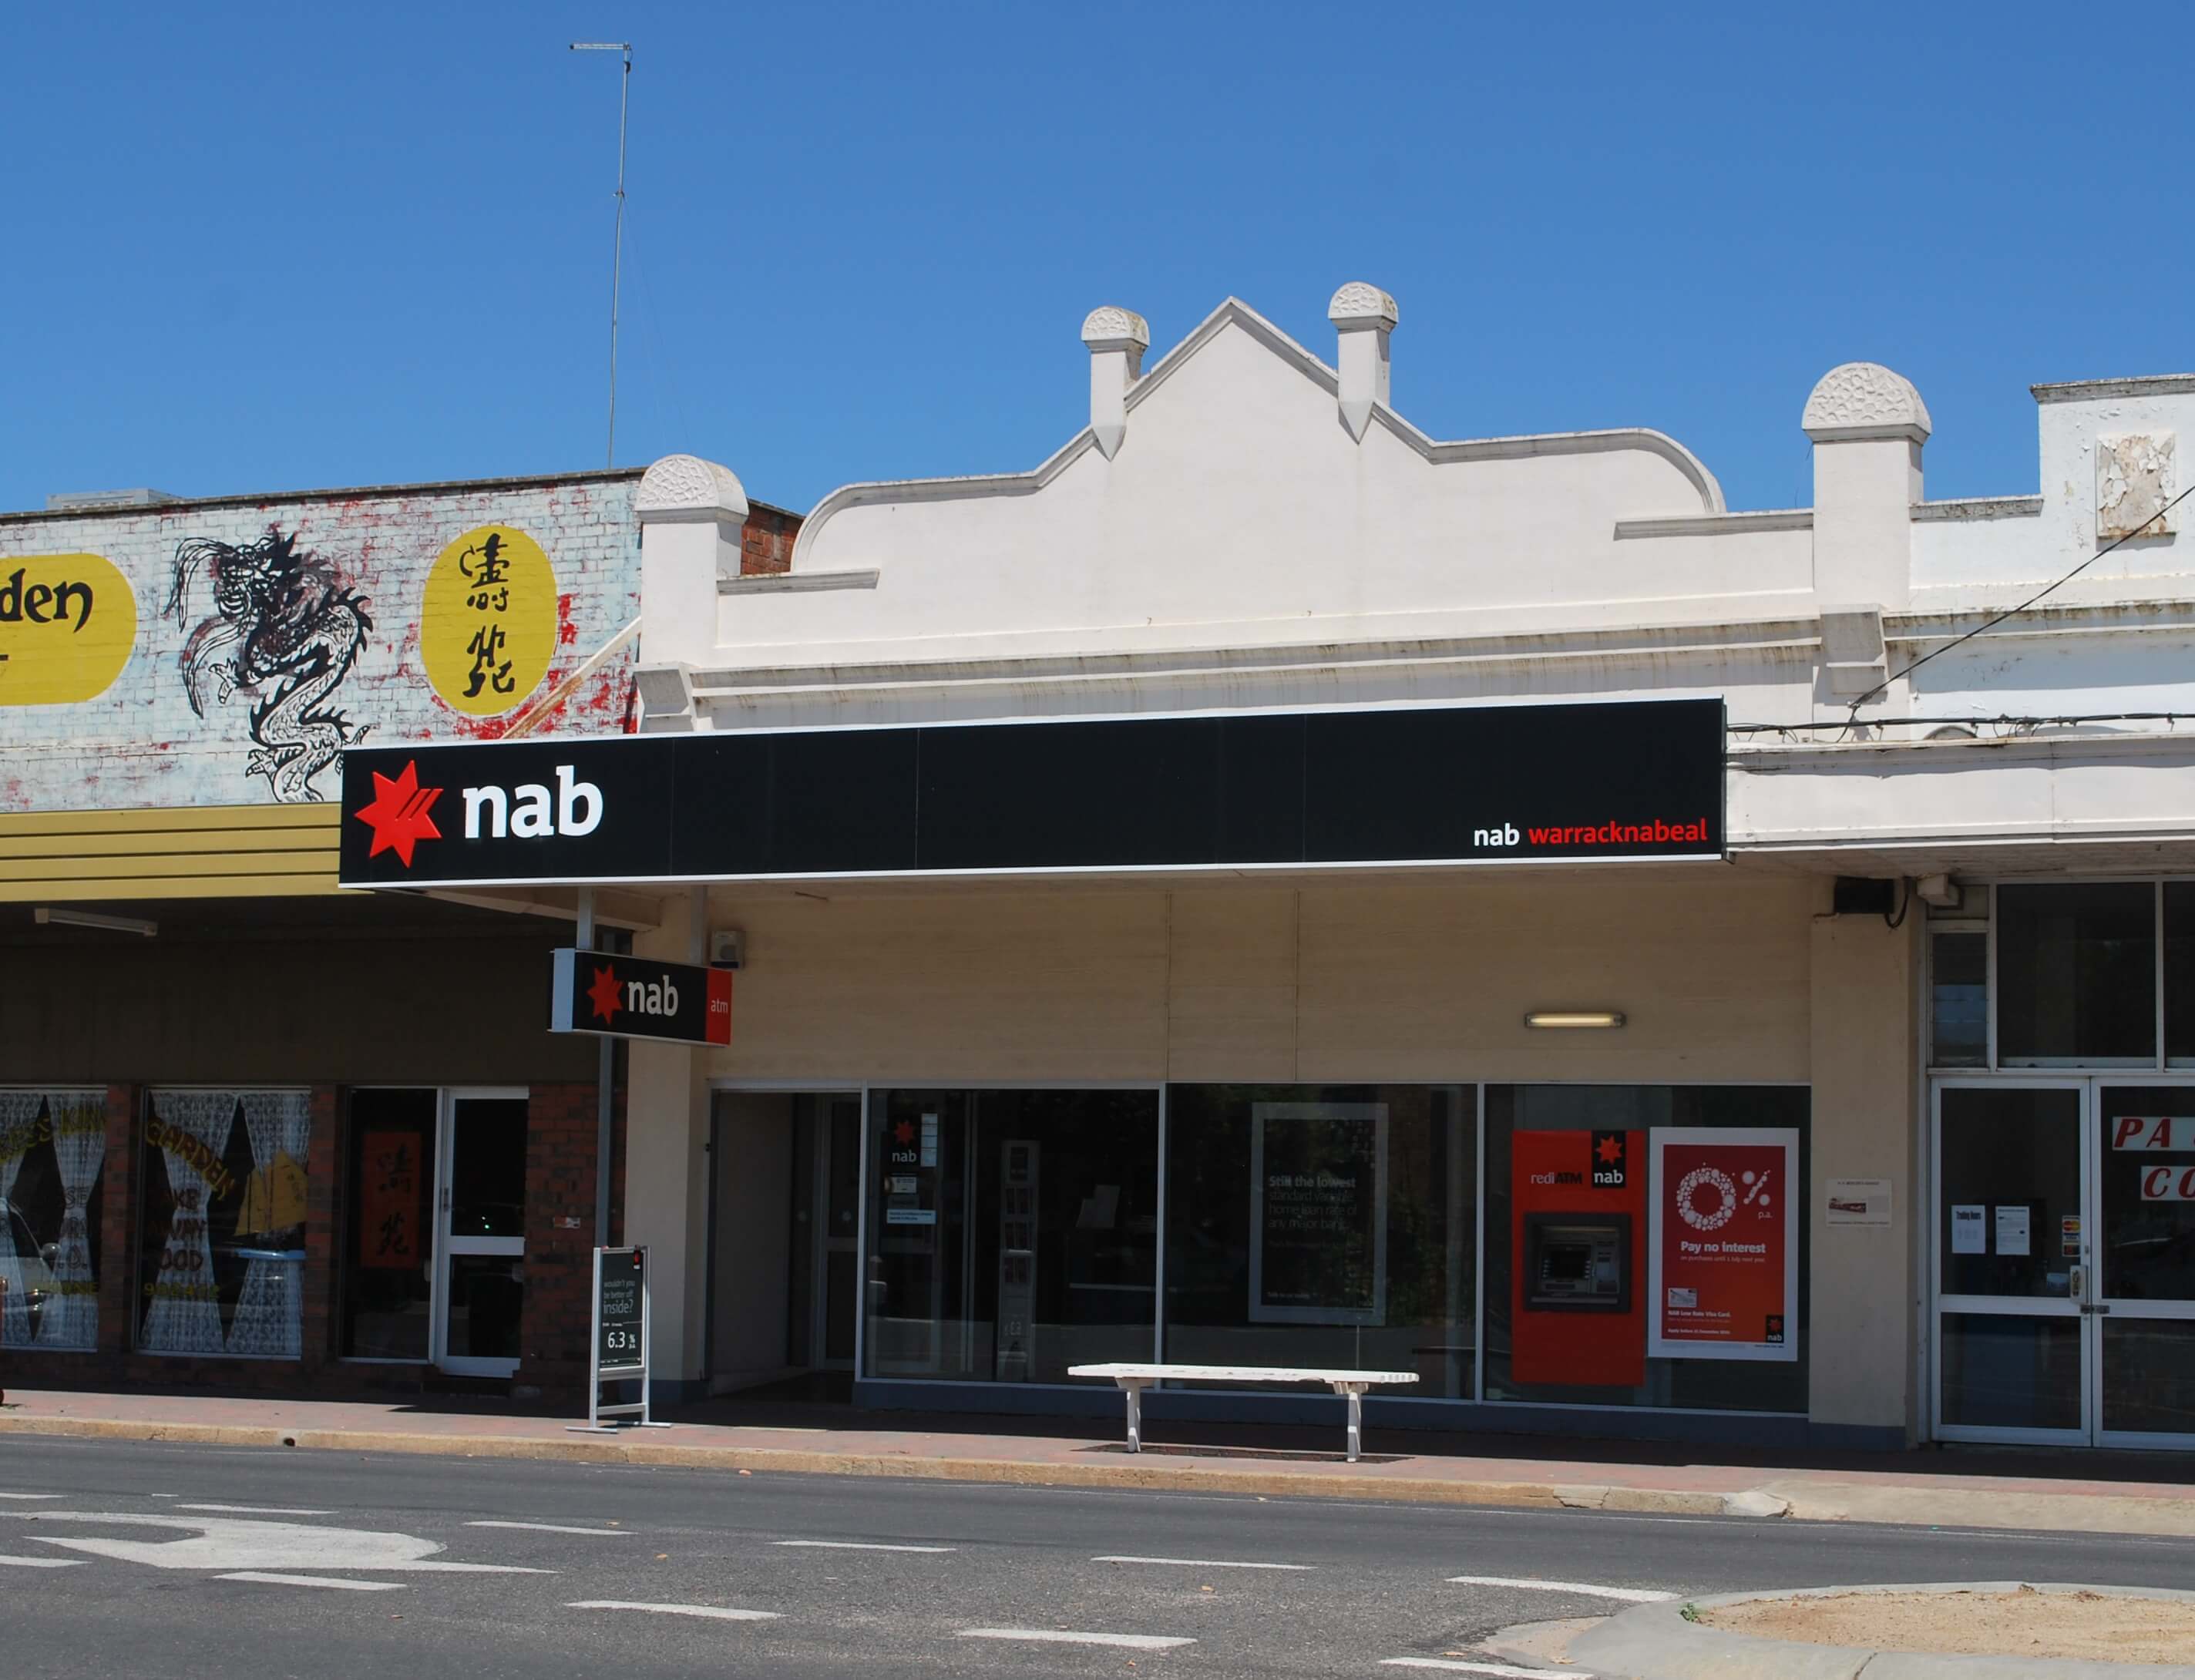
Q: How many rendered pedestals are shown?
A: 4